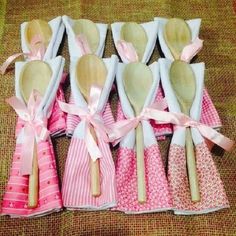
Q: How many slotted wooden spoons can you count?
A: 0